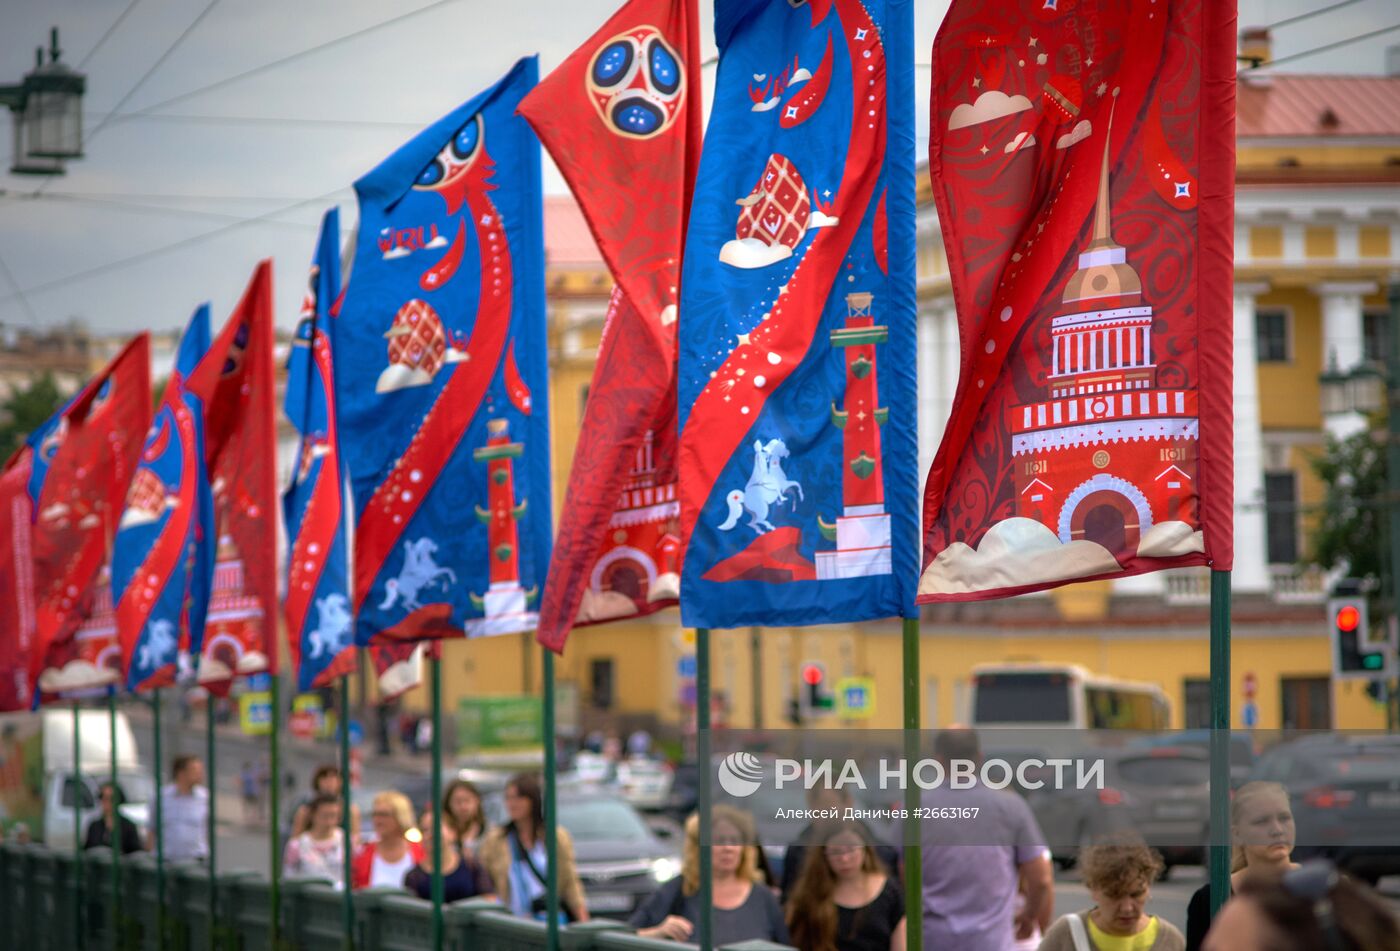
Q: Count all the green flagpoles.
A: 11